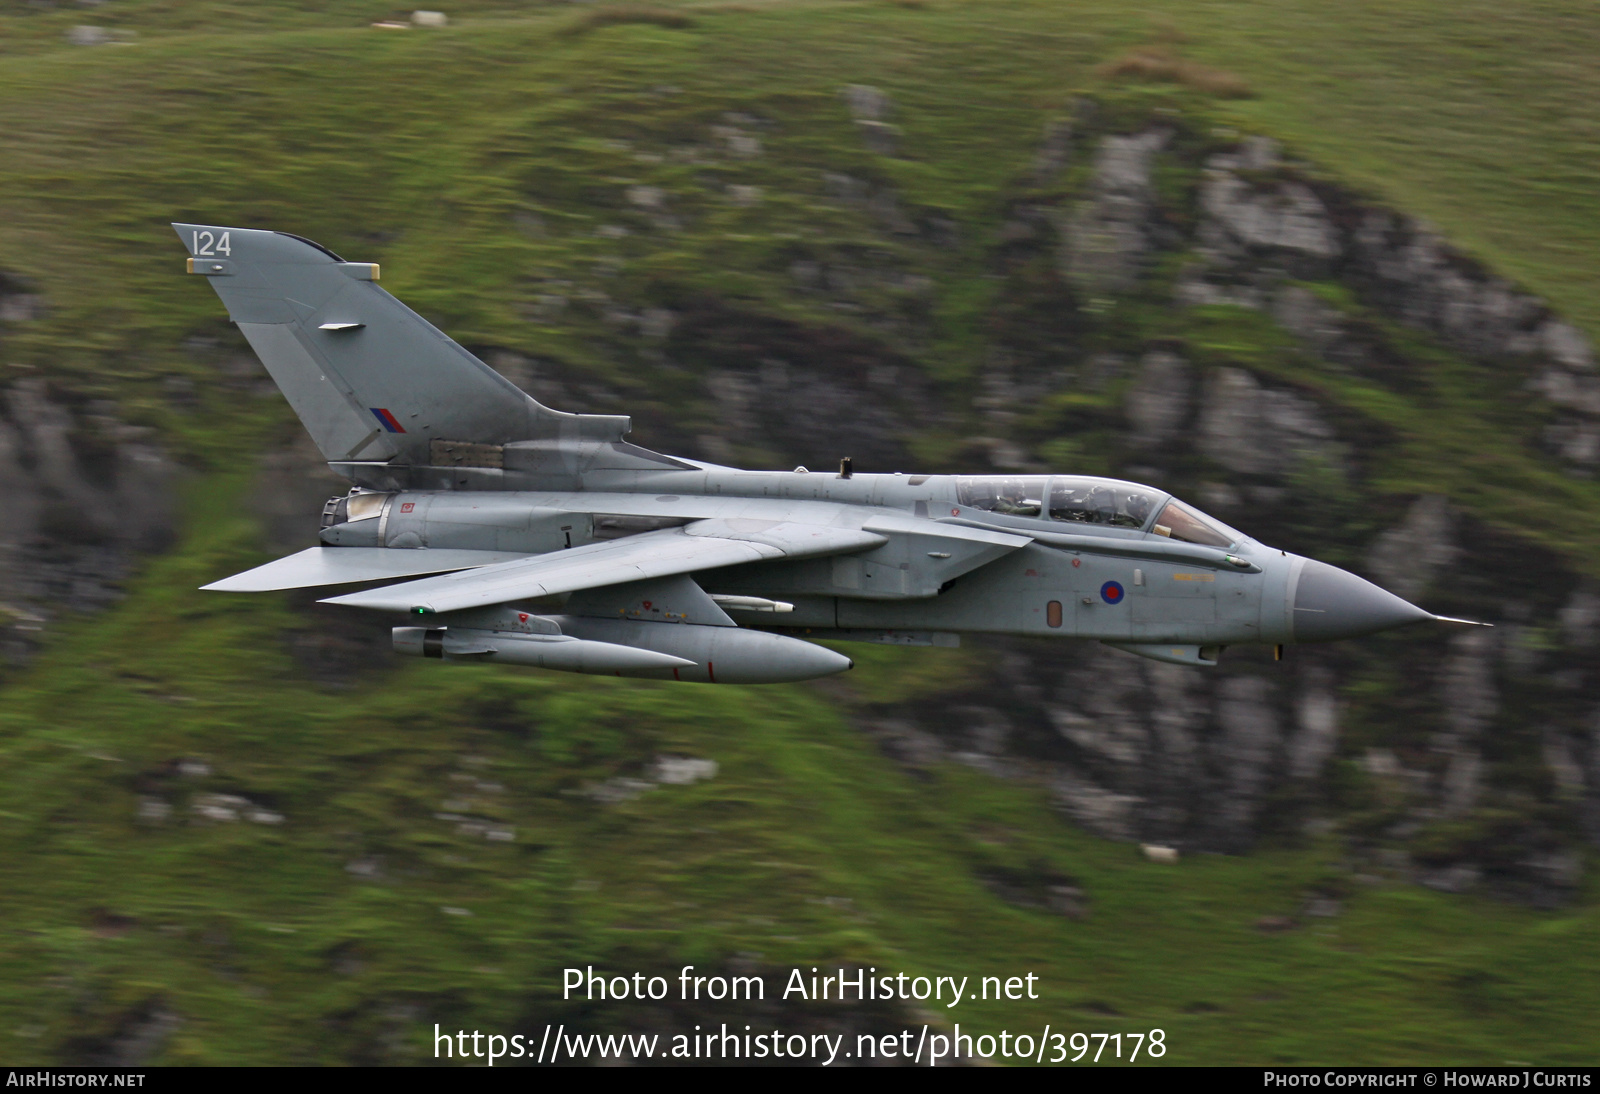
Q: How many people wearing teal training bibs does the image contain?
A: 0